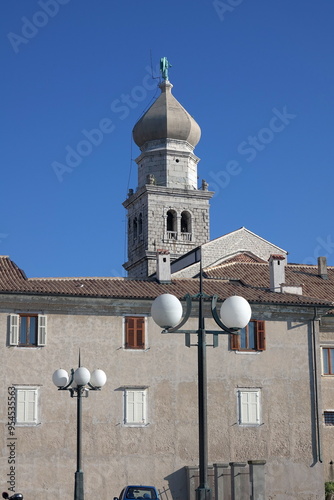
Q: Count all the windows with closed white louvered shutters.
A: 3